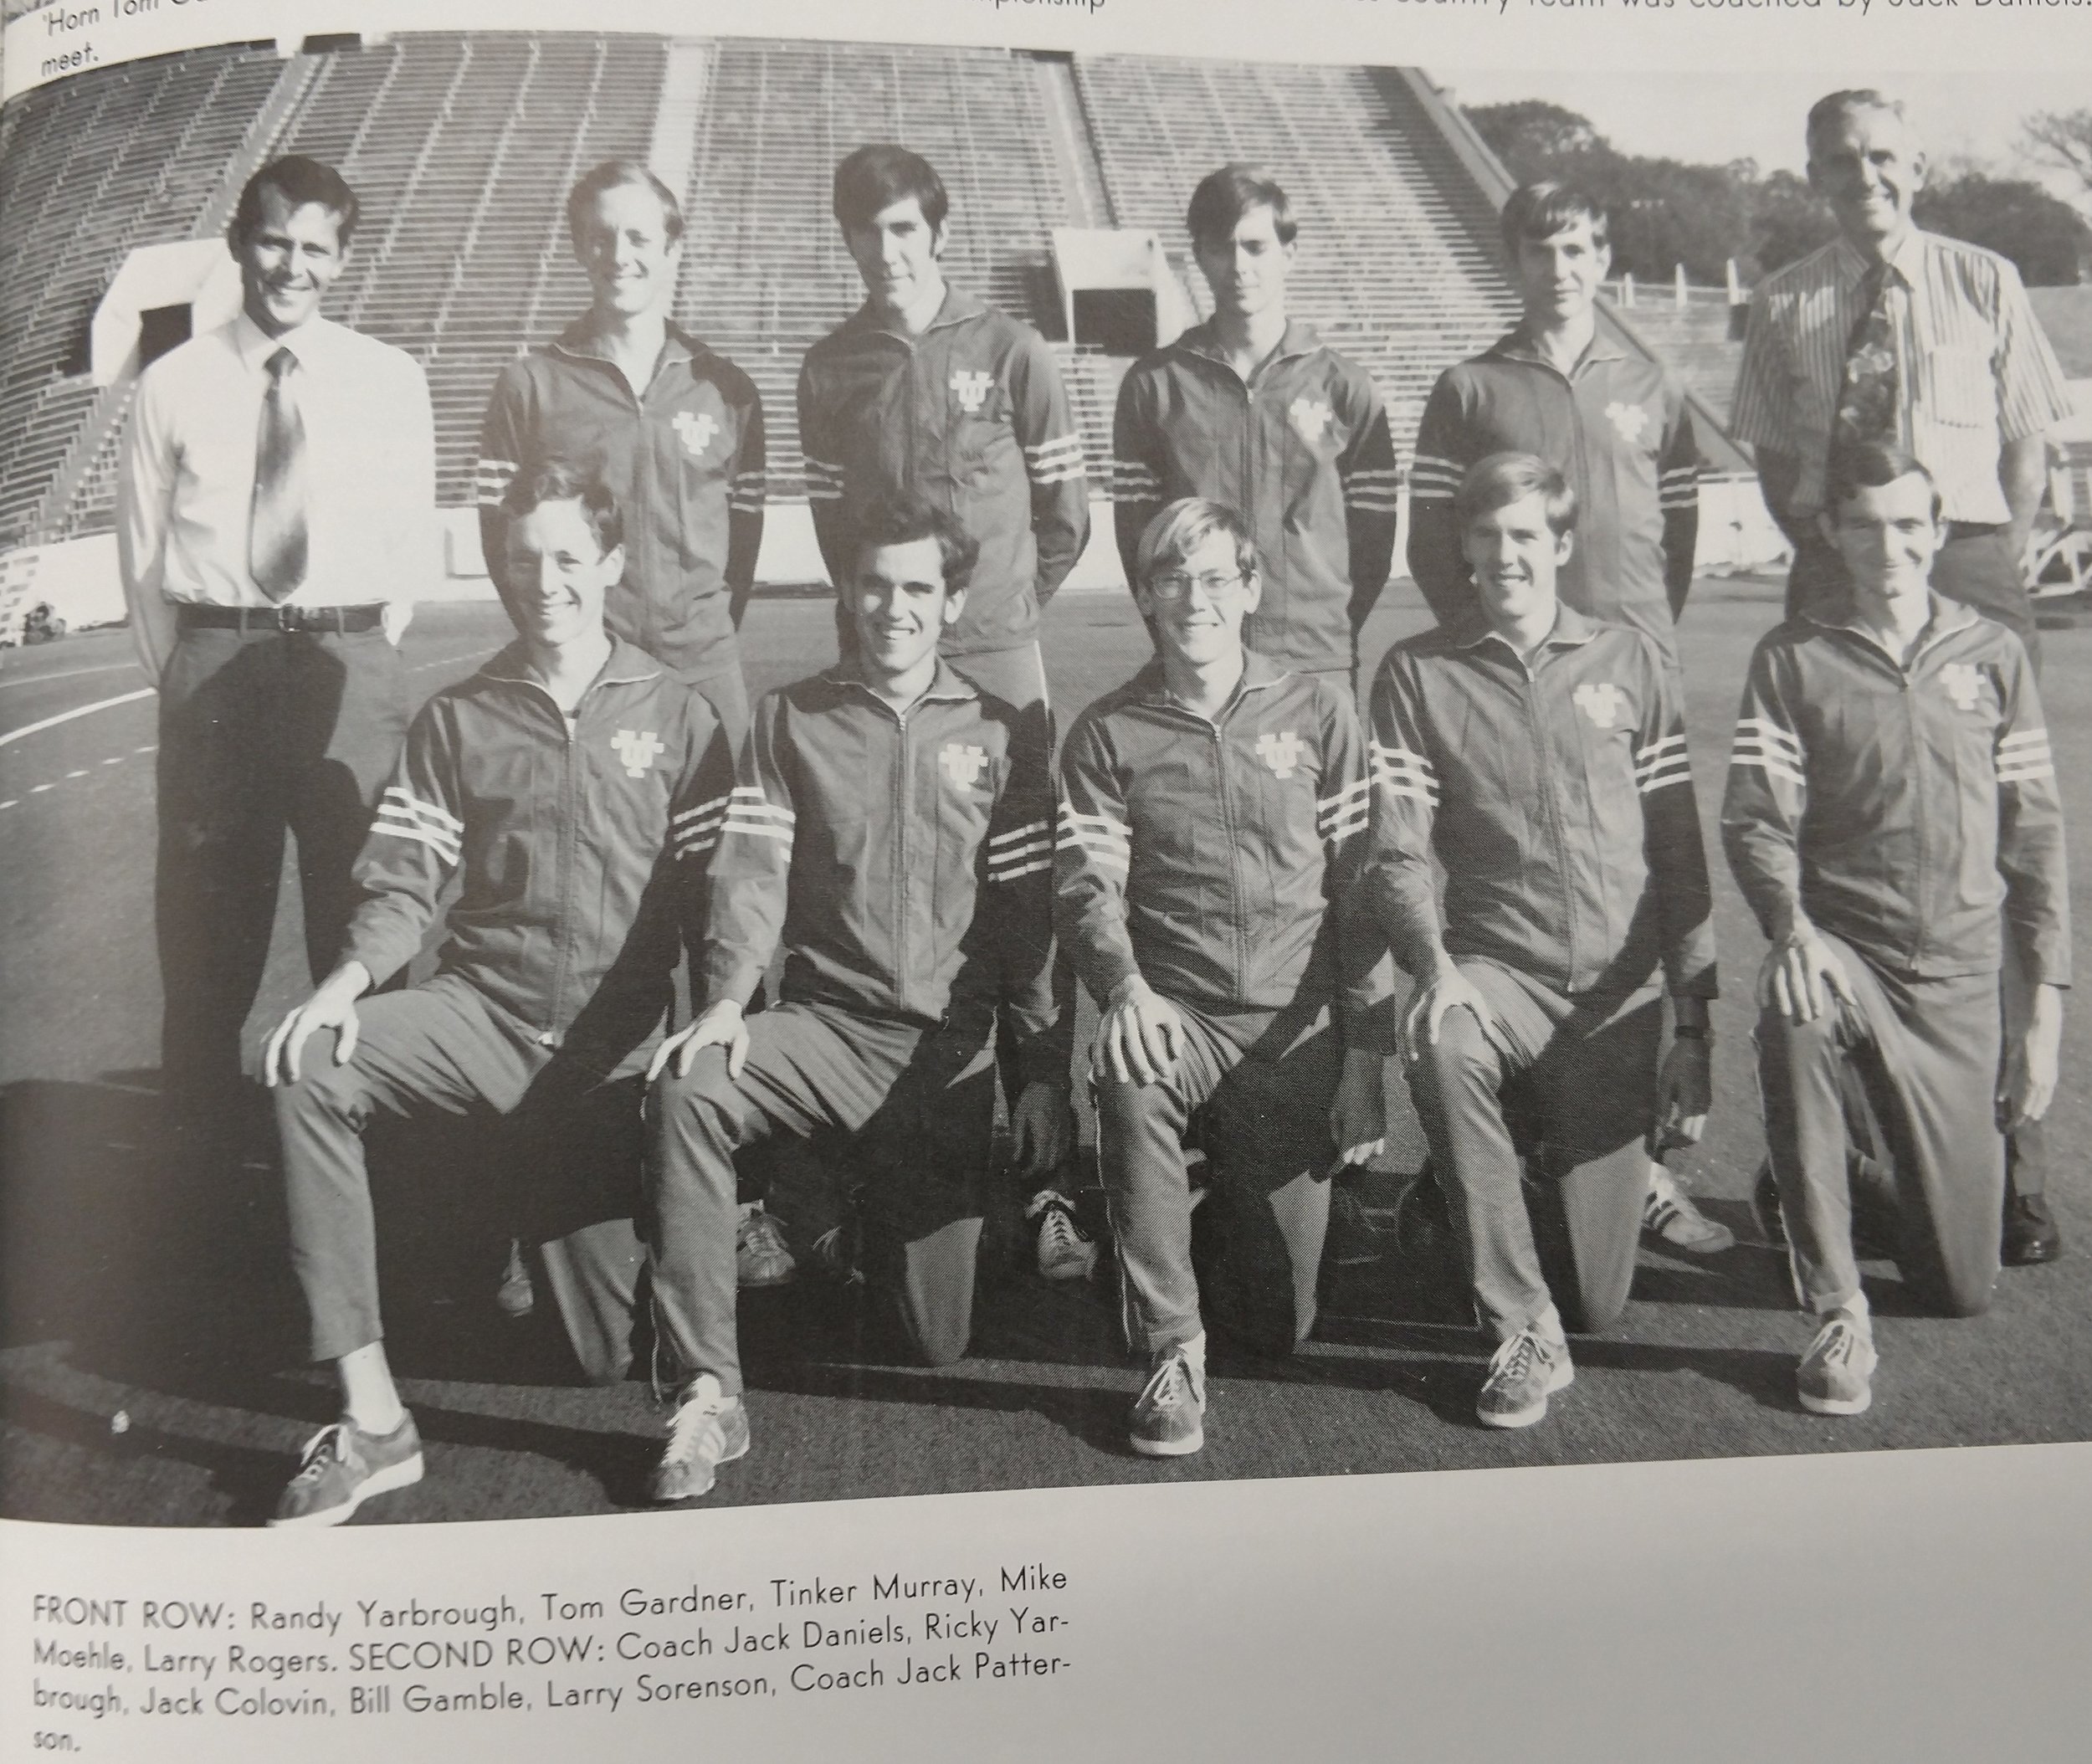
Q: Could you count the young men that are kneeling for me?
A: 5